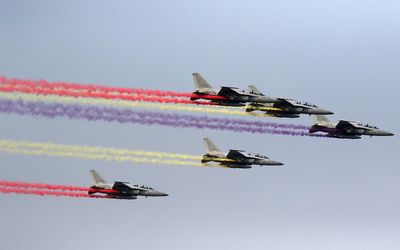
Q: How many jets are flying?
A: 5